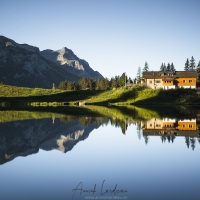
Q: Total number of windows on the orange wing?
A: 2